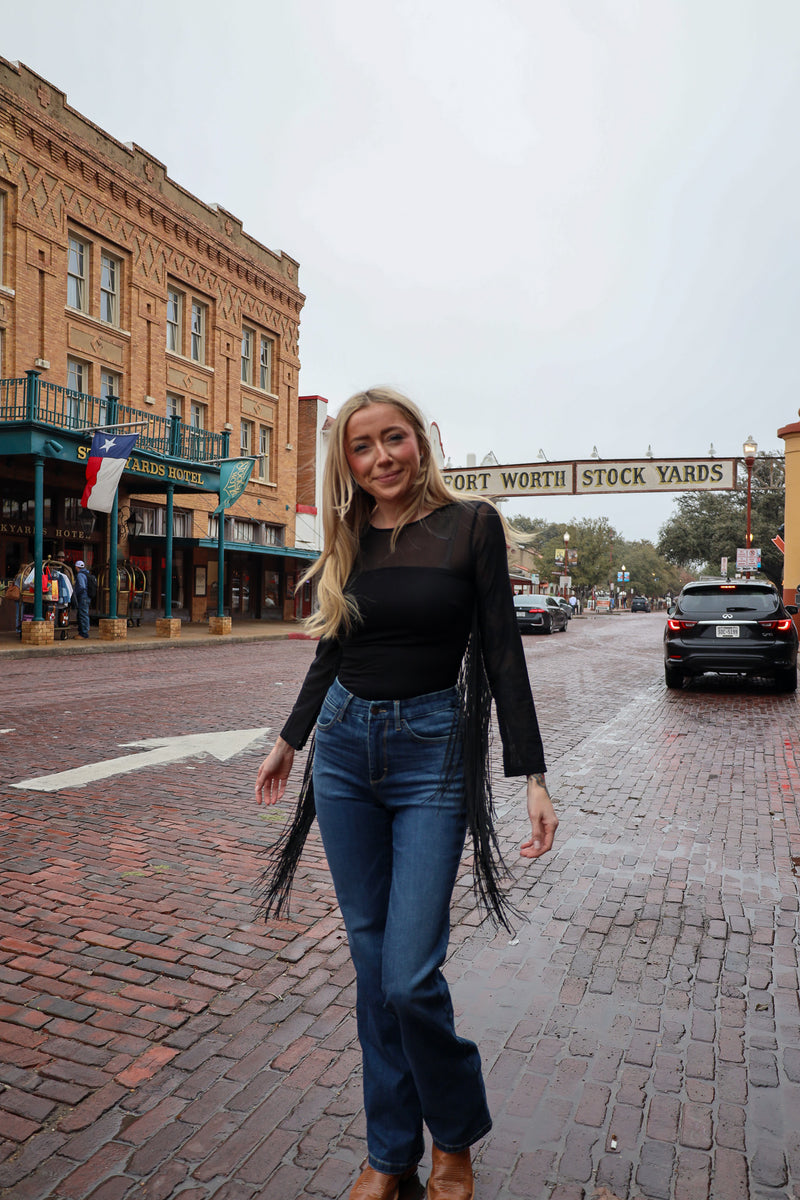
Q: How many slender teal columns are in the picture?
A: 4